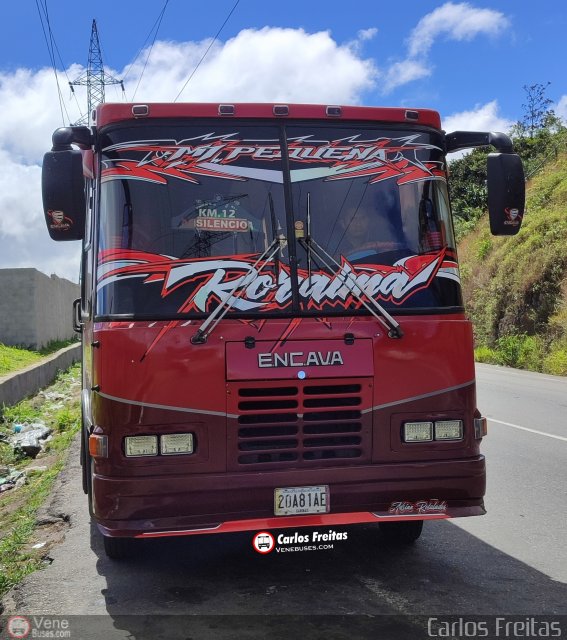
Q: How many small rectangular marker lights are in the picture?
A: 5